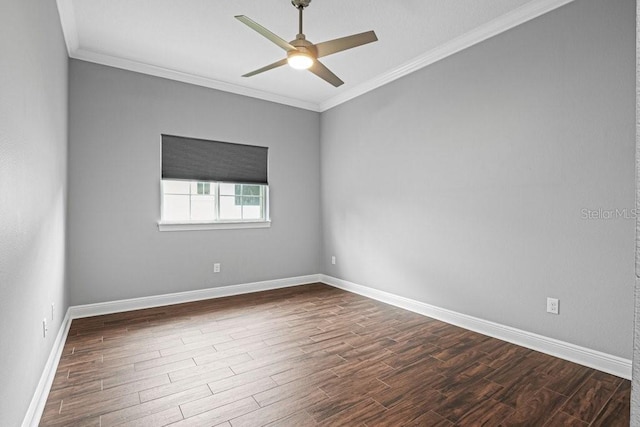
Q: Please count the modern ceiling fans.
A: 1